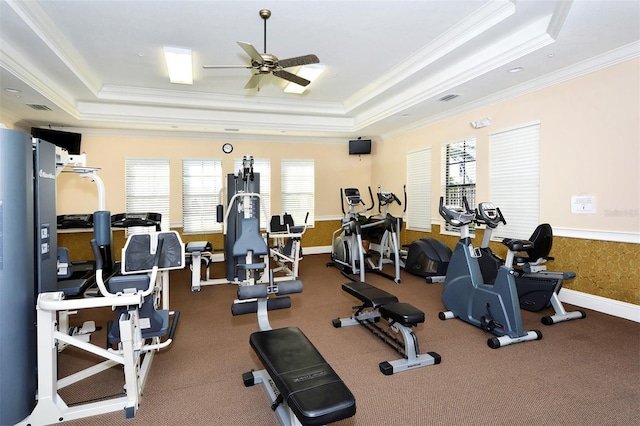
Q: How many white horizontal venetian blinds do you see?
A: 7